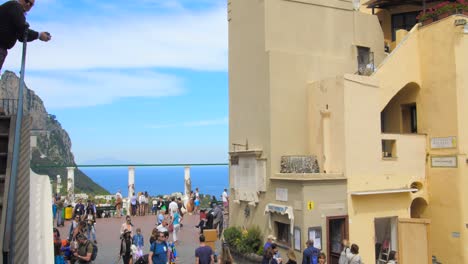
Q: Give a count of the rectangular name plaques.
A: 2